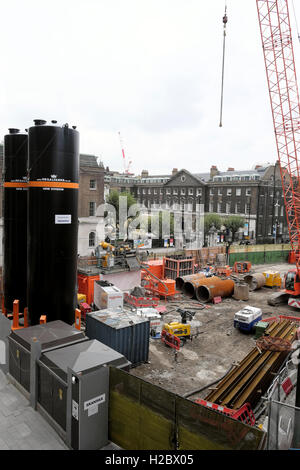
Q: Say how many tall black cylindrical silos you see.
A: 2